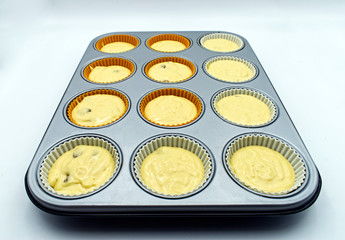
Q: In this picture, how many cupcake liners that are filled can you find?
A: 12